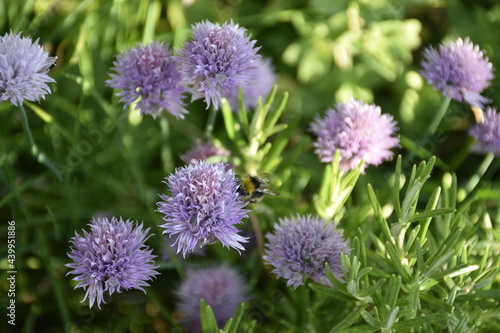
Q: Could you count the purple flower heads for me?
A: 12